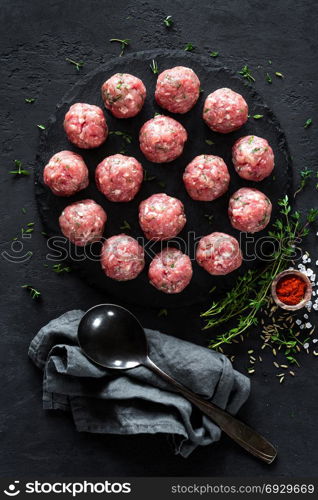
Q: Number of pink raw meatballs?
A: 15